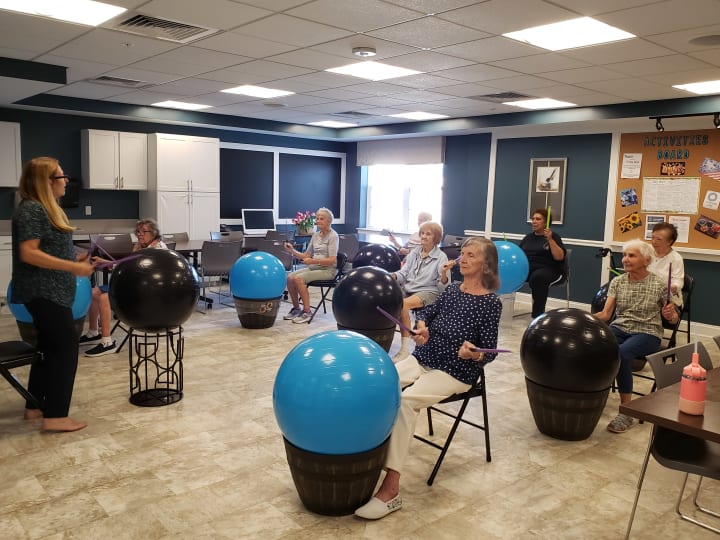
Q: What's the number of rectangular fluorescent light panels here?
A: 9